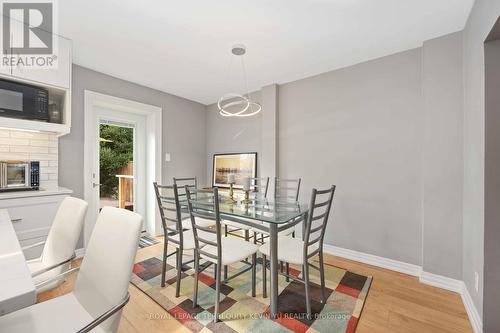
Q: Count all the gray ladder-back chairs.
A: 6